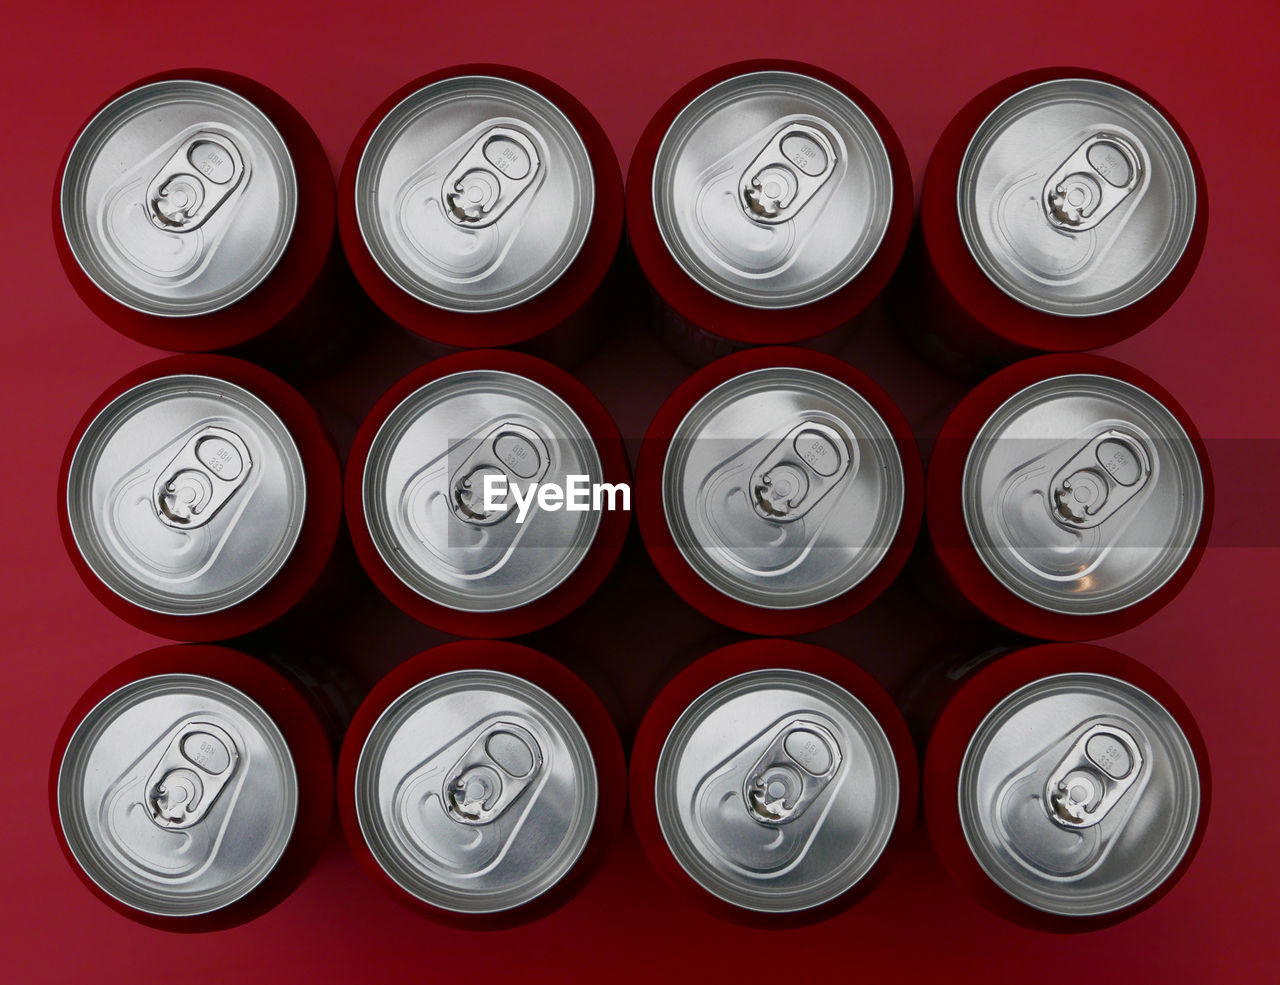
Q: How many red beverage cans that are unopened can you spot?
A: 12